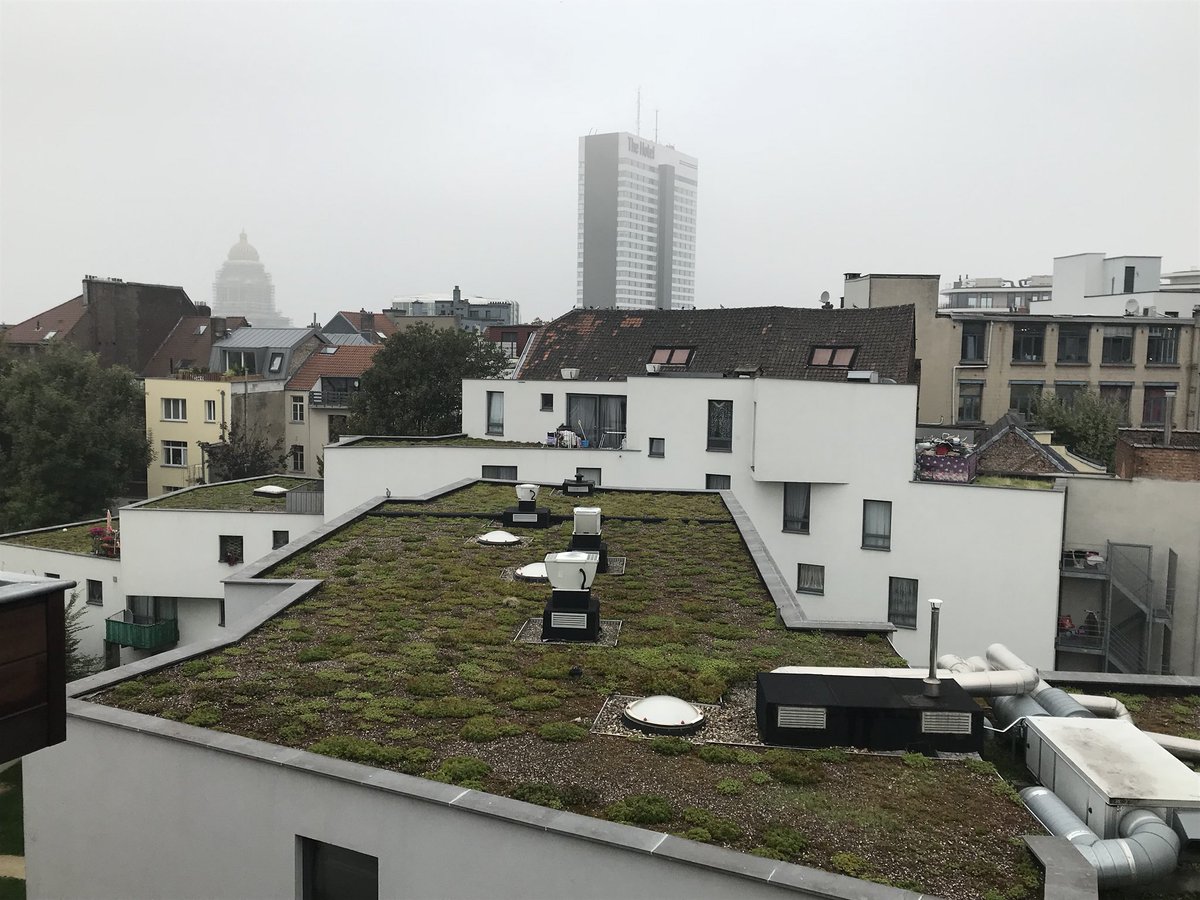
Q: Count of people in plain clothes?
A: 0